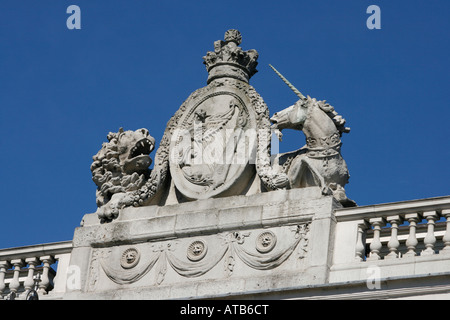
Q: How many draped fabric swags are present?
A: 3